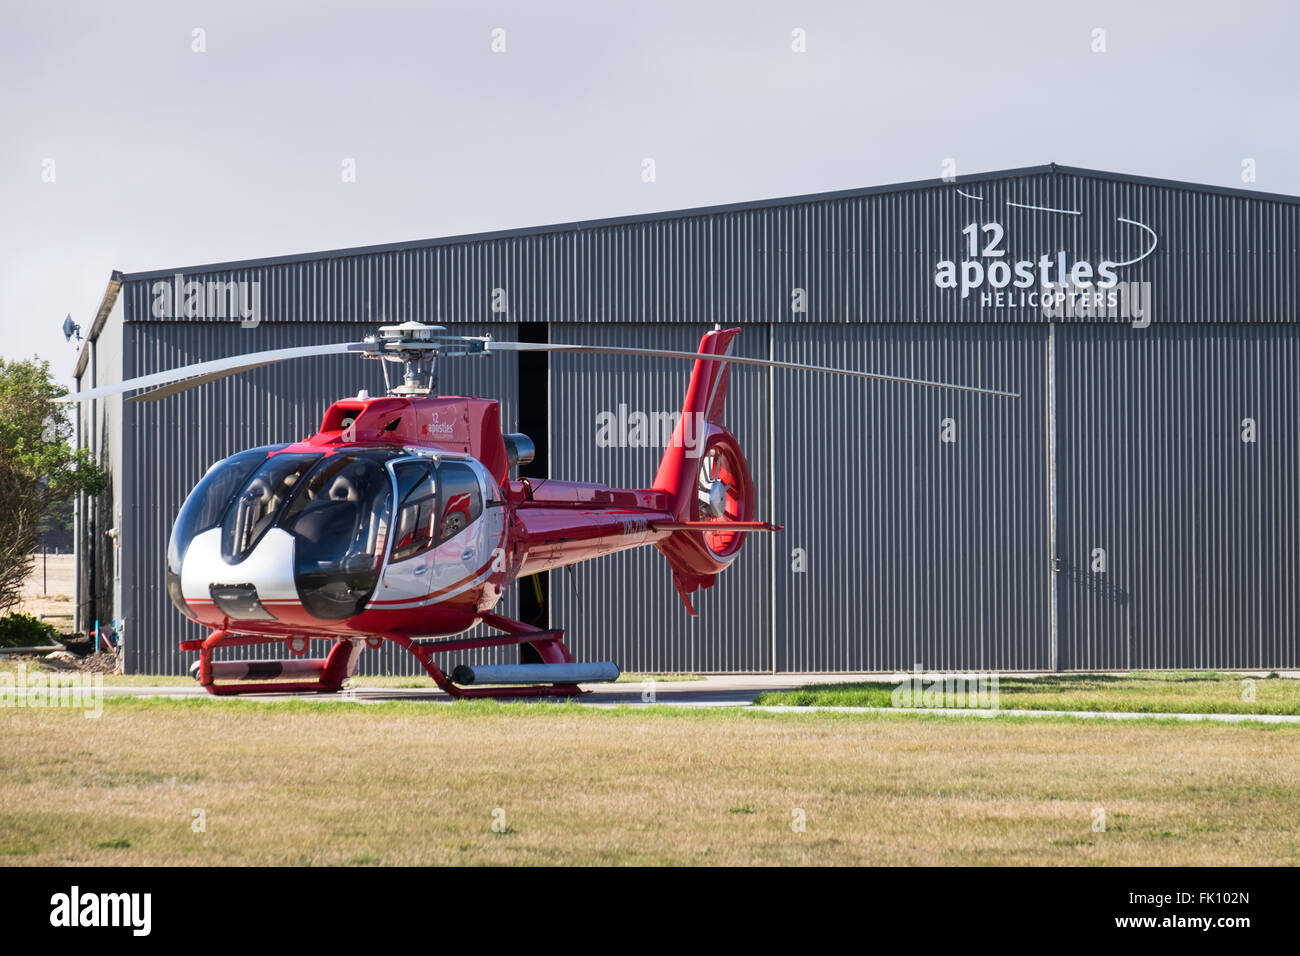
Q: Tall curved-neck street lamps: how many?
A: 0